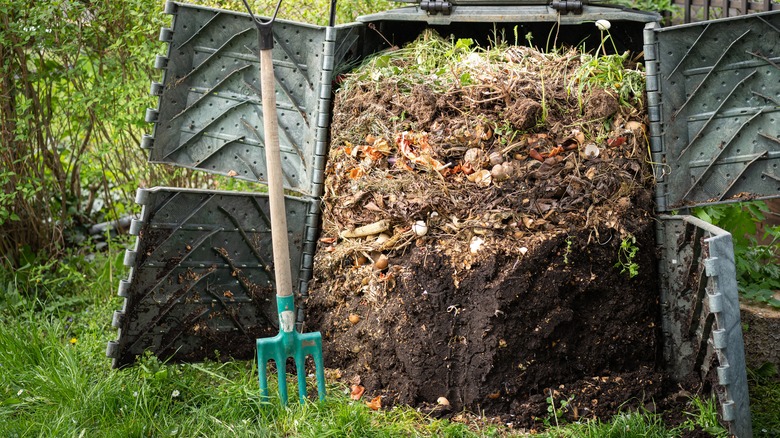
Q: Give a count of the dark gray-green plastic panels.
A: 4